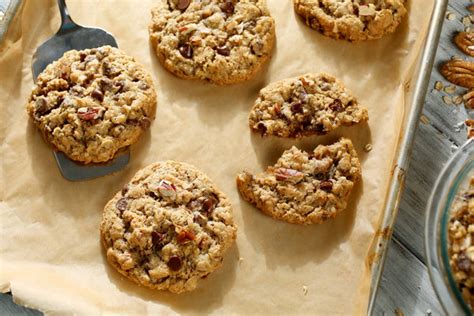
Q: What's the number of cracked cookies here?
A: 1